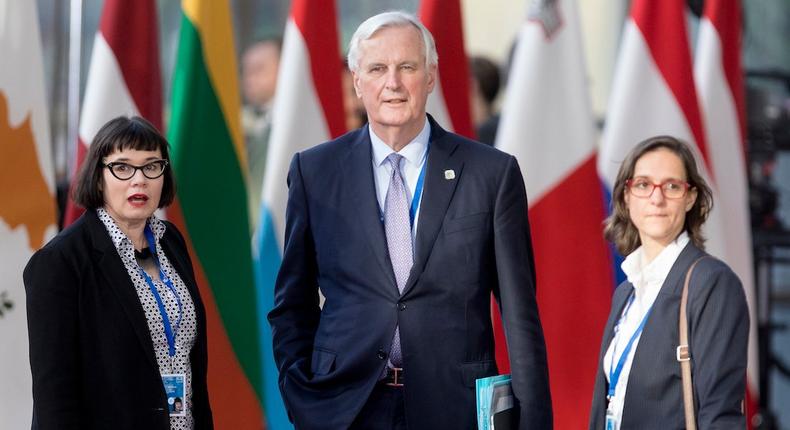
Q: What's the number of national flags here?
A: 8